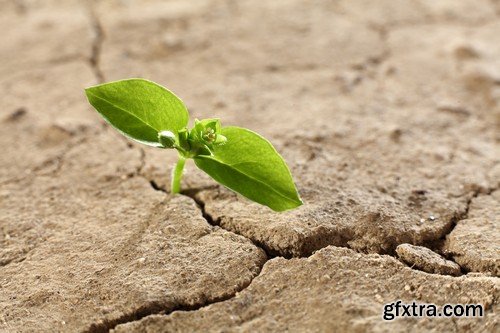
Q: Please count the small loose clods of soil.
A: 1